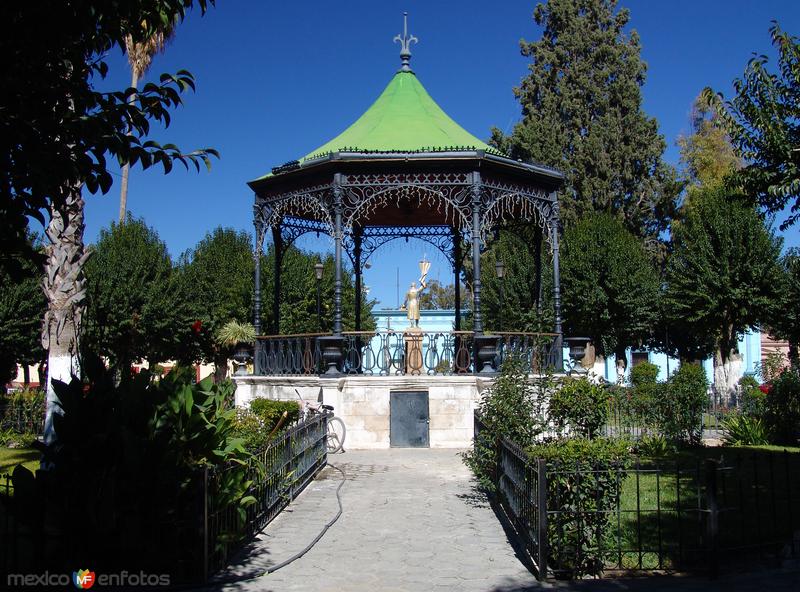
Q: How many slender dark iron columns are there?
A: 8